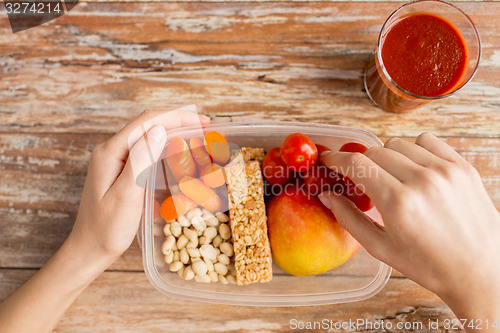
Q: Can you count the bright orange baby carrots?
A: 6